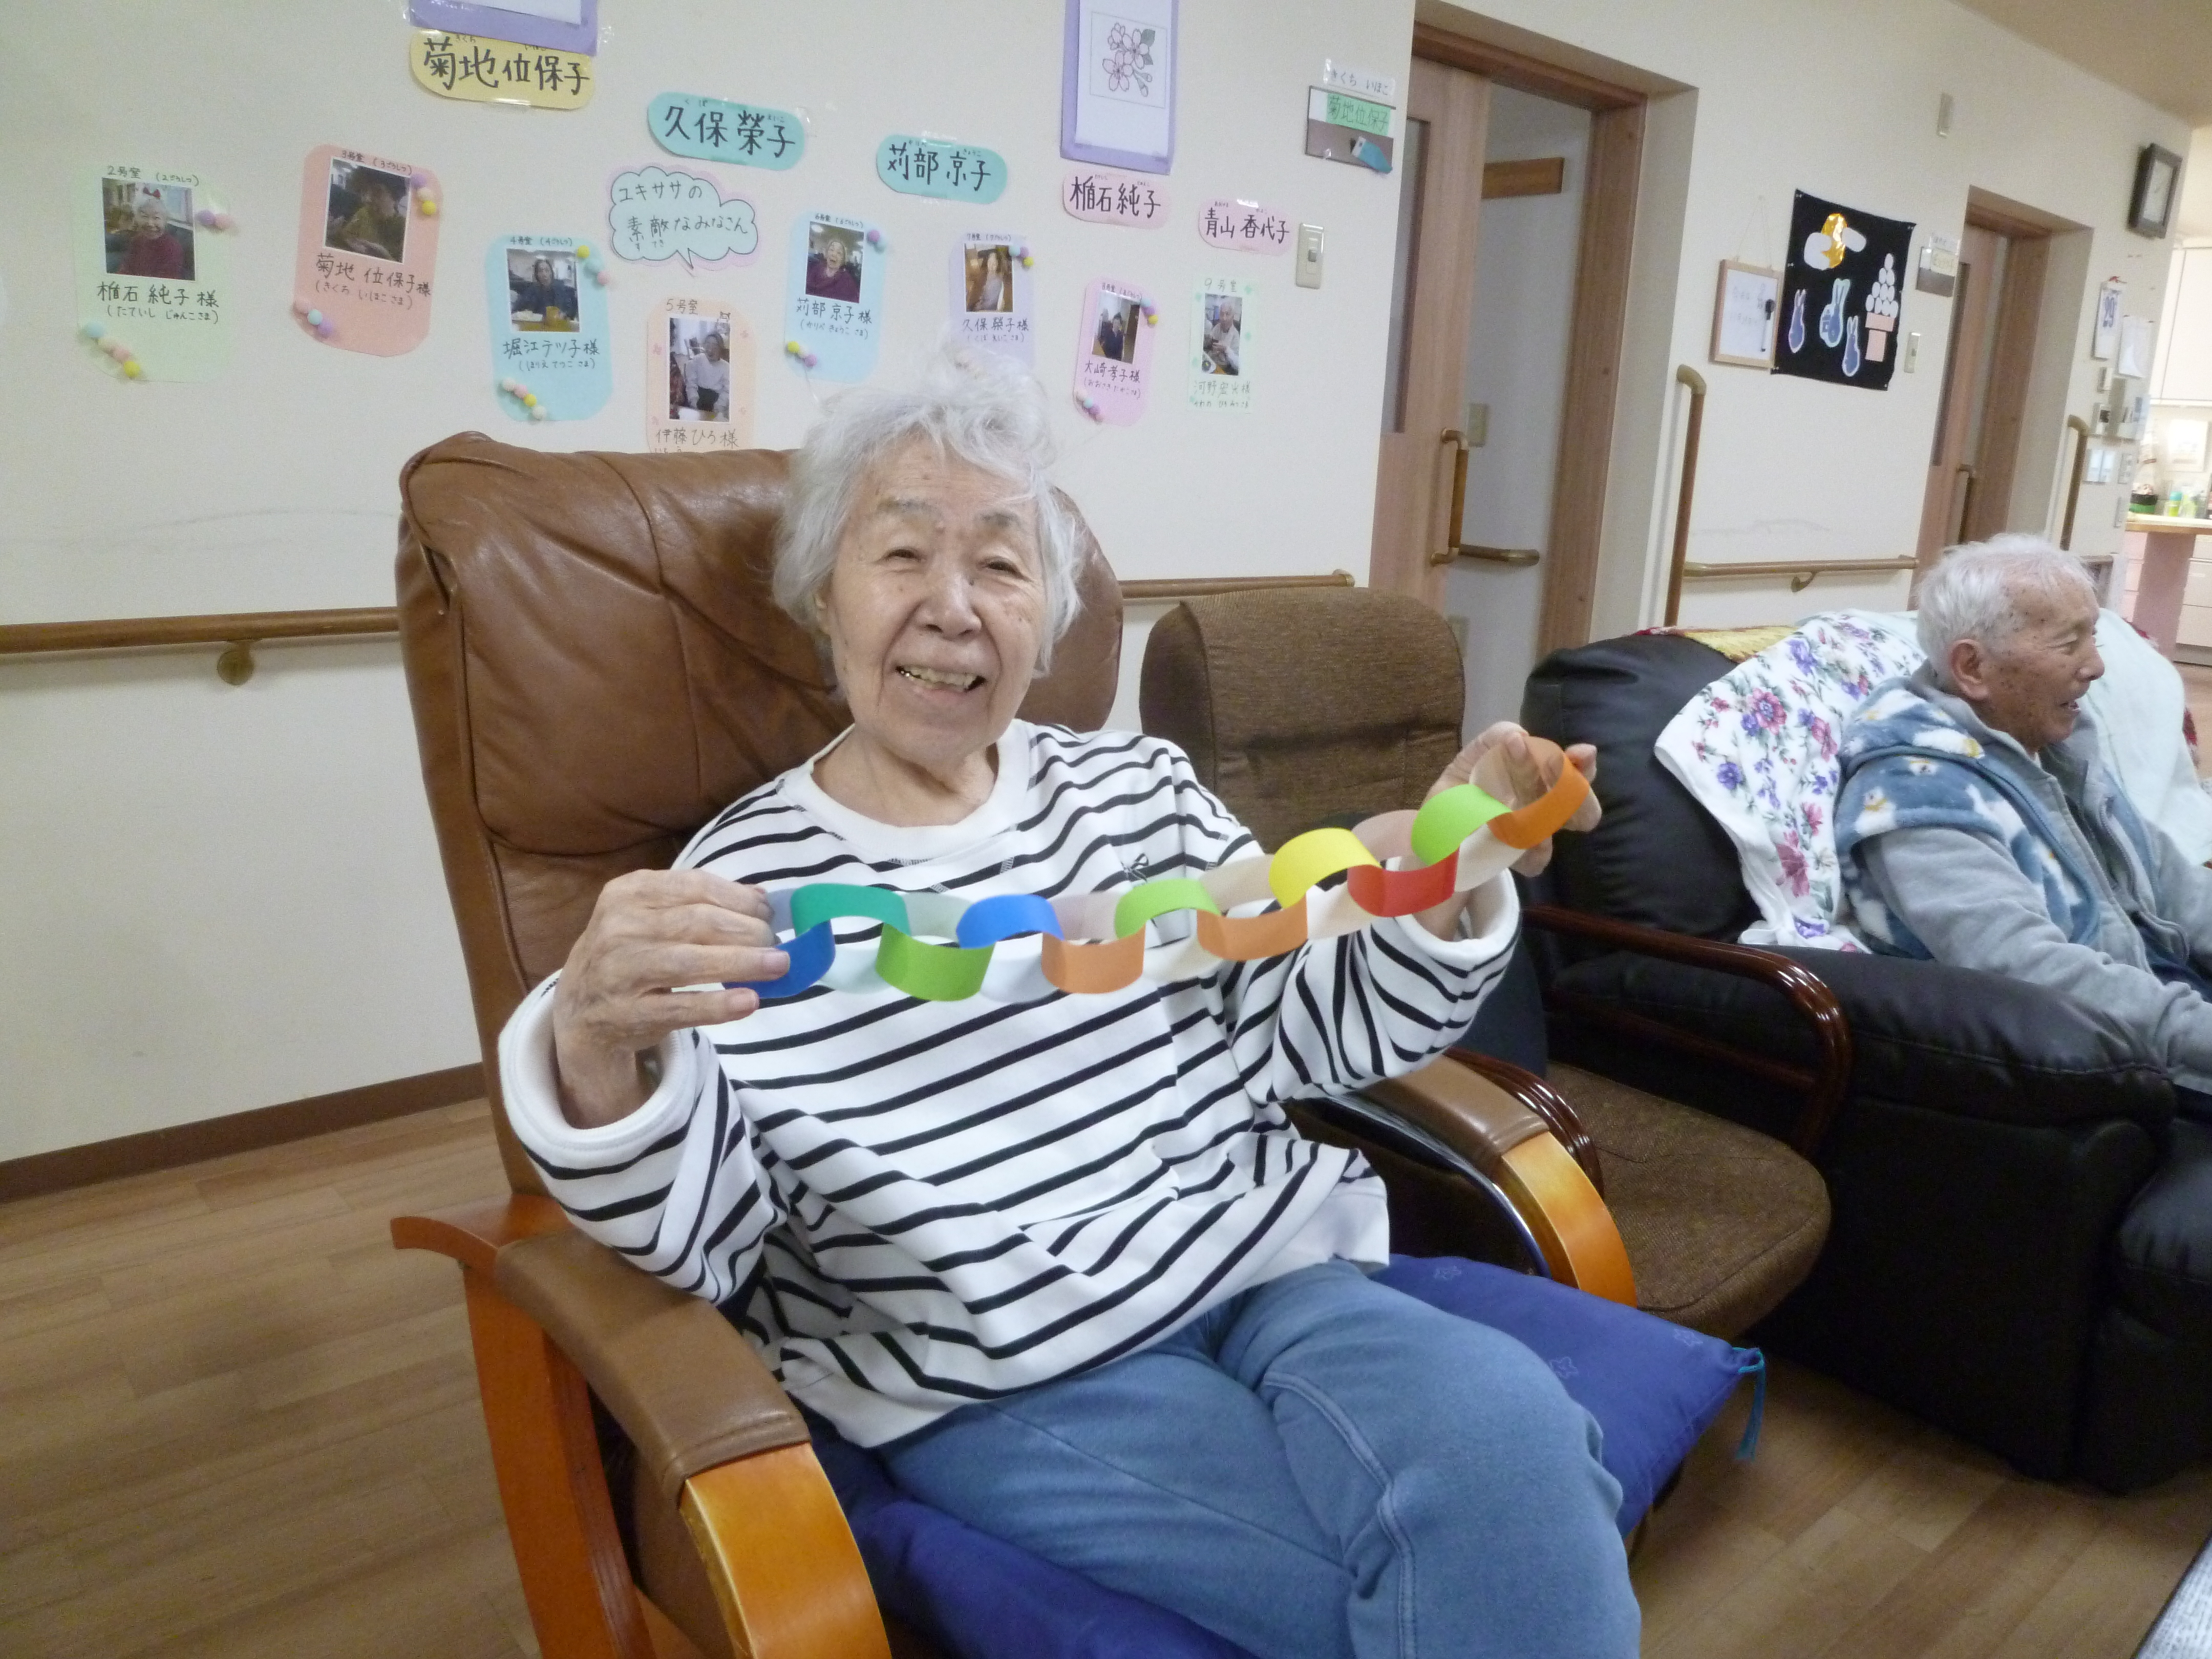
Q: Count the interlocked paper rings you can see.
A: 11